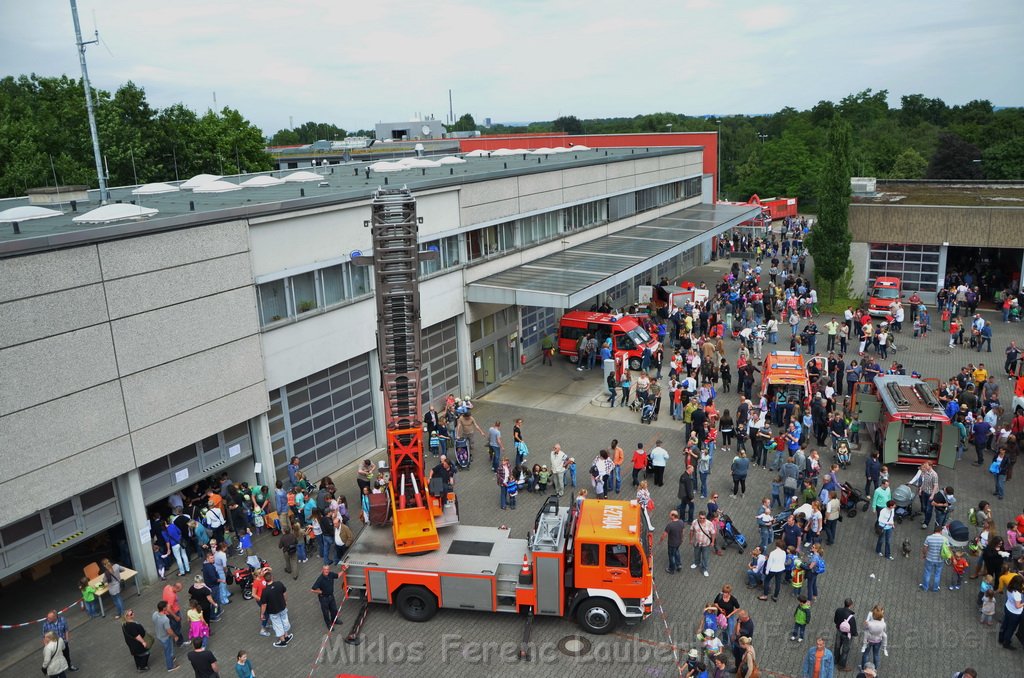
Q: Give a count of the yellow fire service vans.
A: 0